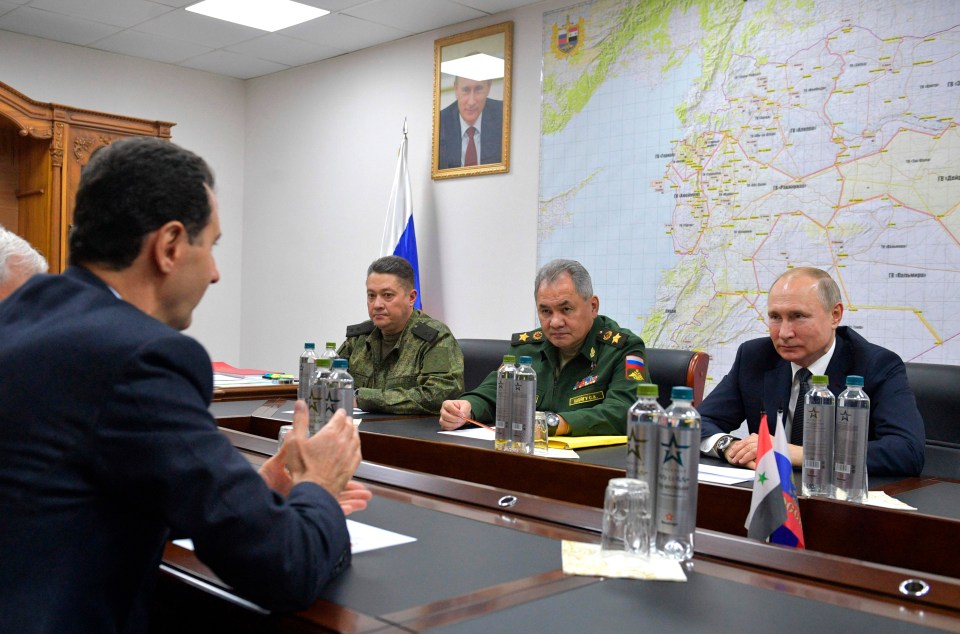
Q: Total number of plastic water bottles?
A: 10